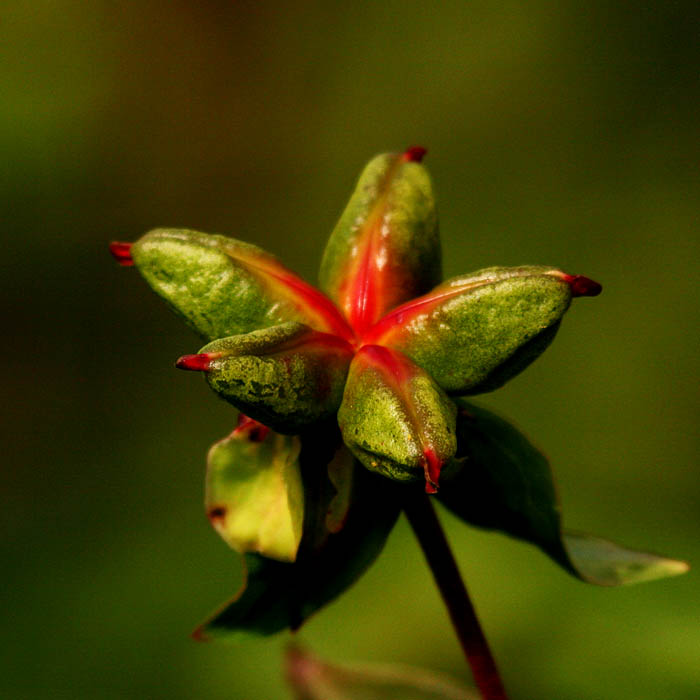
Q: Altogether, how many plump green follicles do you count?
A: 5